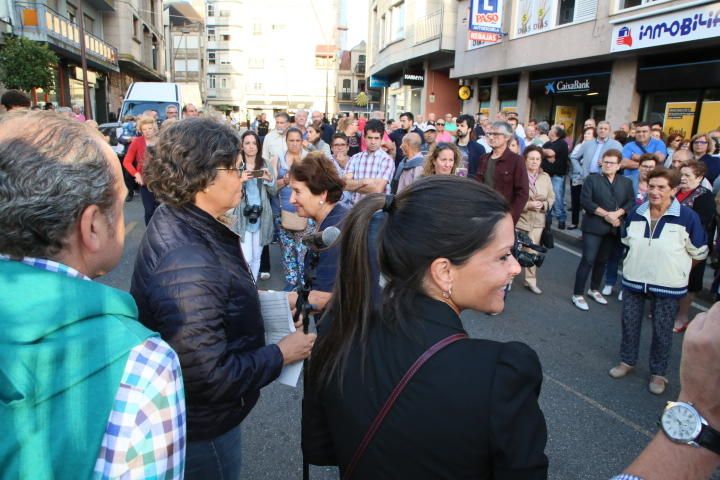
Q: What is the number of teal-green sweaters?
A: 1